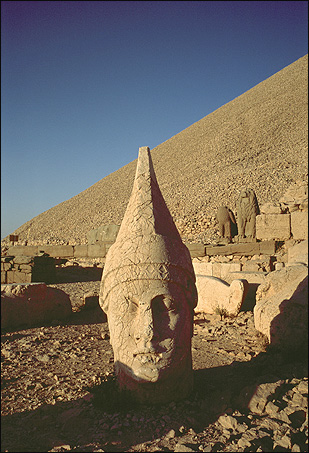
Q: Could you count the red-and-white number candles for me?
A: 0